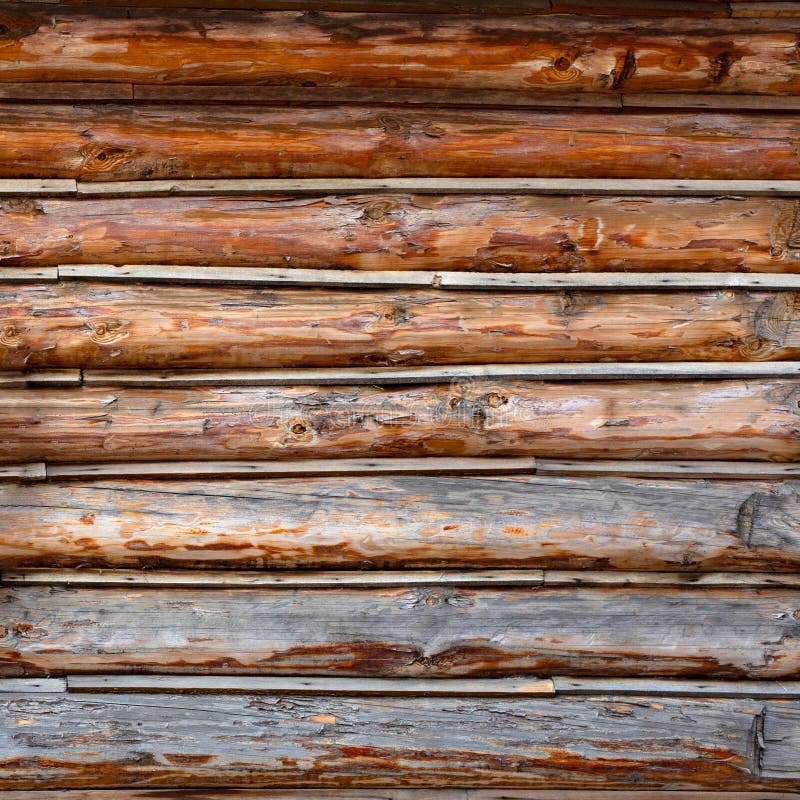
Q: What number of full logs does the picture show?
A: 8